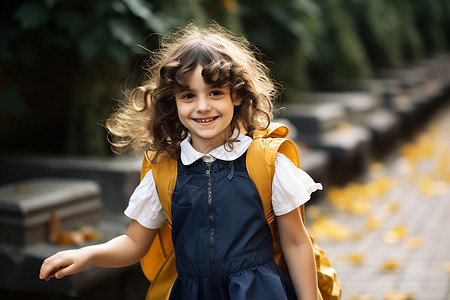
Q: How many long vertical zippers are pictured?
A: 1